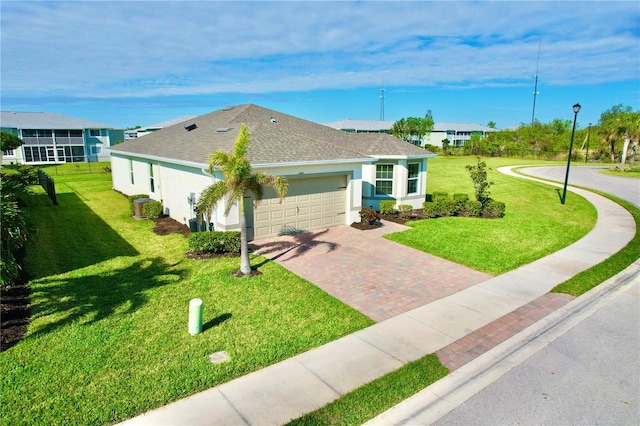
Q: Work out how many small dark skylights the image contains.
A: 1